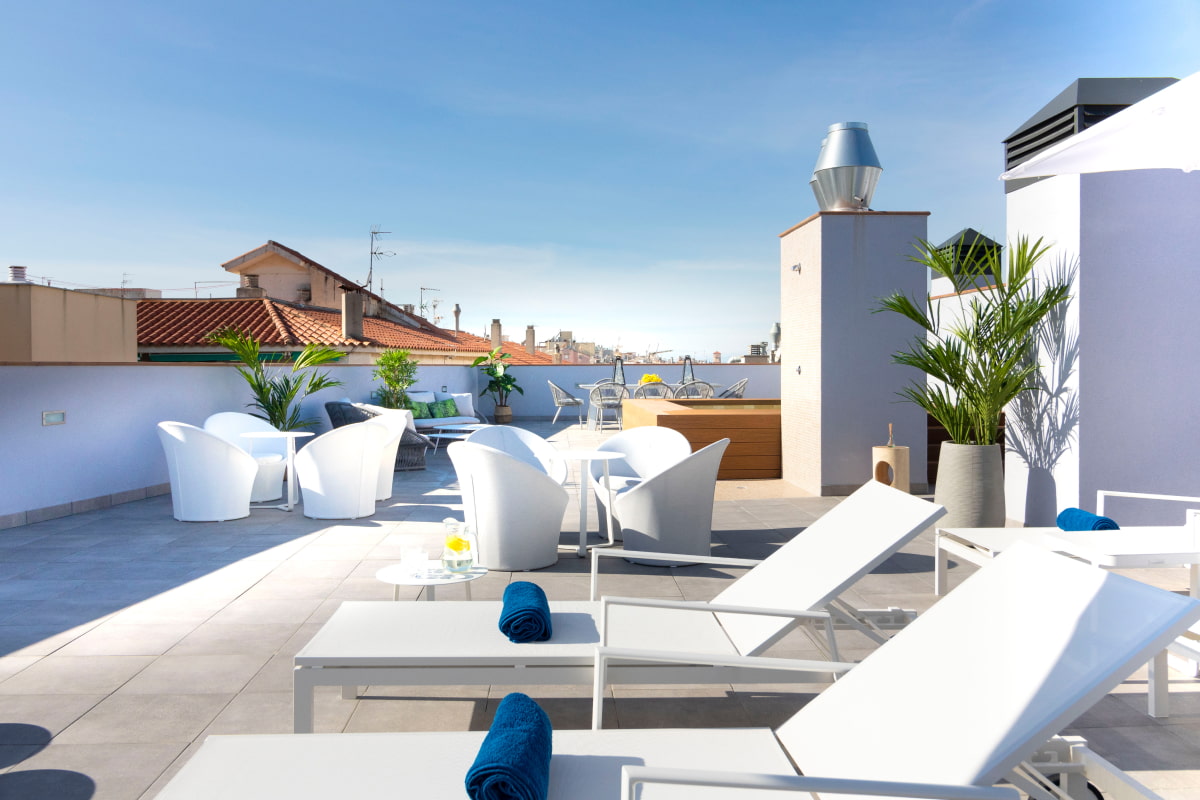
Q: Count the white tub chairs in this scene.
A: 8